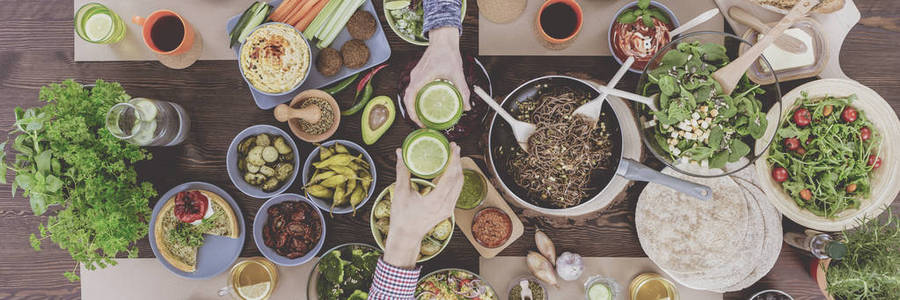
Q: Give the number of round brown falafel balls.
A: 3